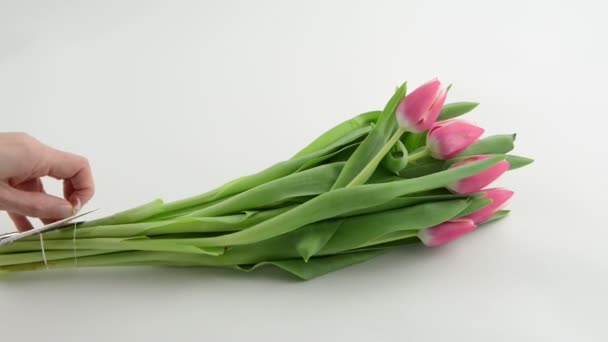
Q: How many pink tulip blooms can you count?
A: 5